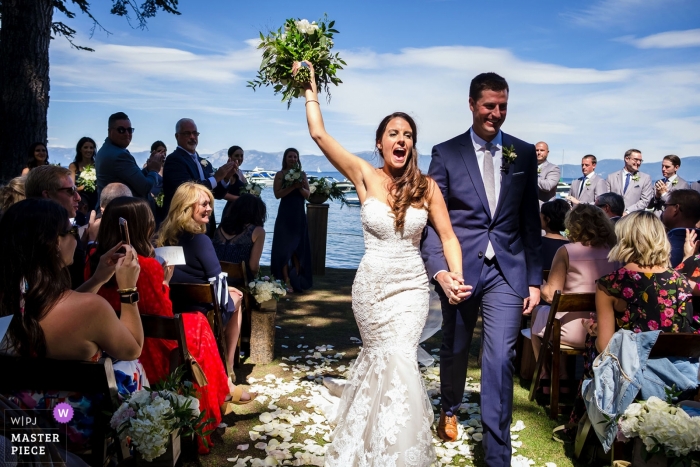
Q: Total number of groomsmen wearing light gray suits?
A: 4